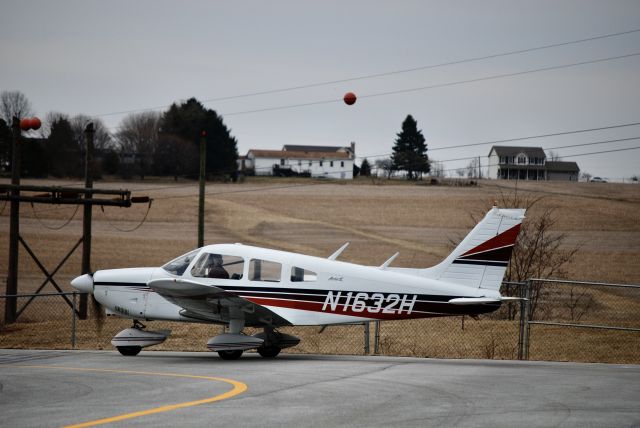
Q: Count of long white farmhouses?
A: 1